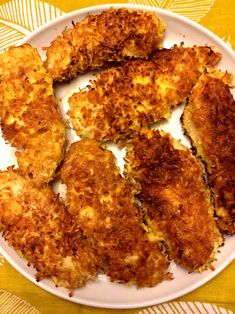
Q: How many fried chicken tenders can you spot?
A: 7